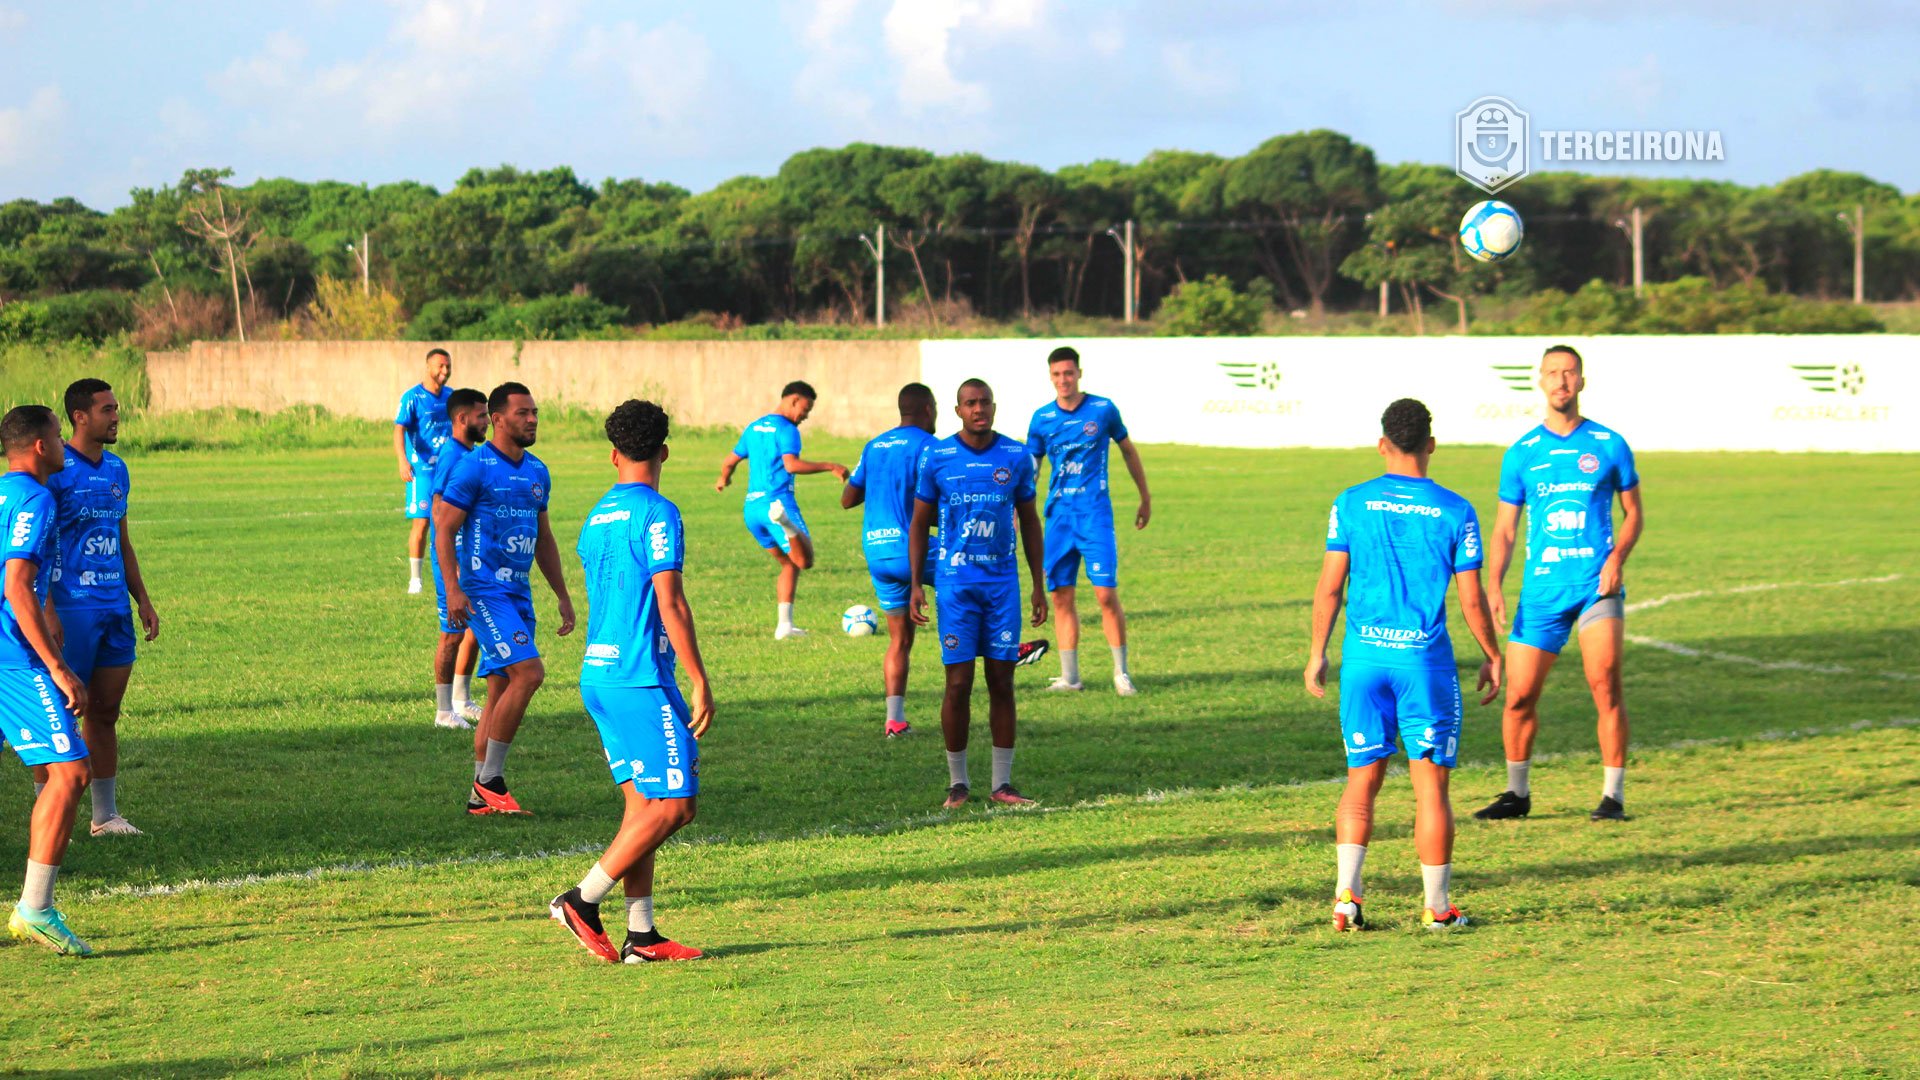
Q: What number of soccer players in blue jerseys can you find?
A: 12